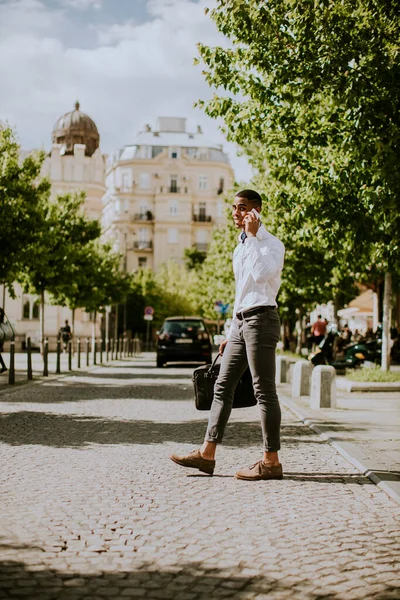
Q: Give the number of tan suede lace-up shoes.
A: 2